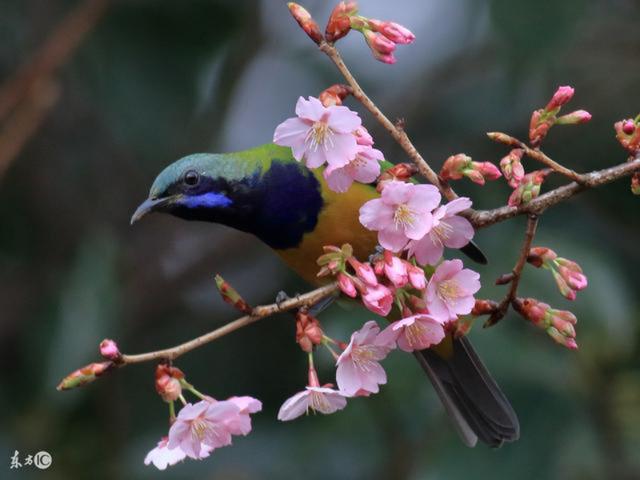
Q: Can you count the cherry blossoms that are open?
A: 11